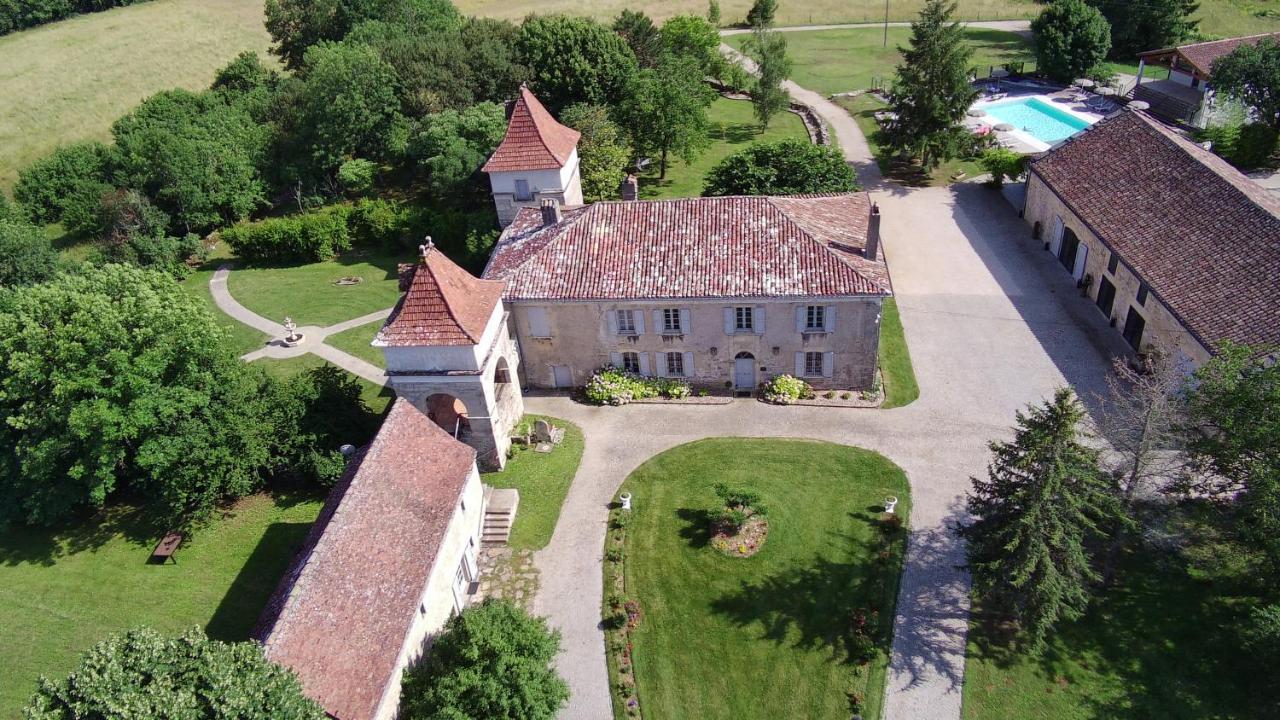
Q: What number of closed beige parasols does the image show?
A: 0